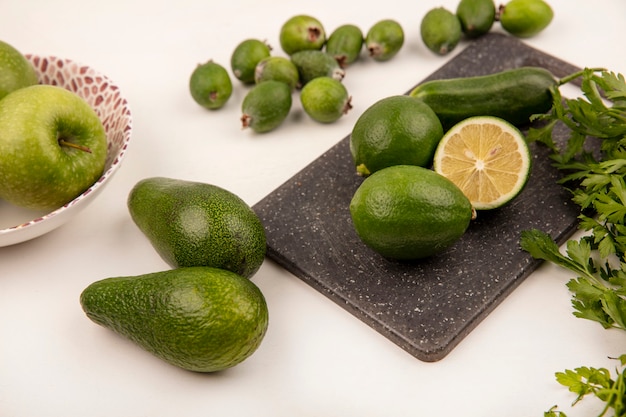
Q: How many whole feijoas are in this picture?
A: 12